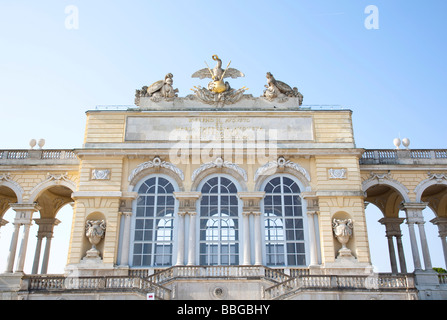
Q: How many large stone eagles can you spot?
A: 1